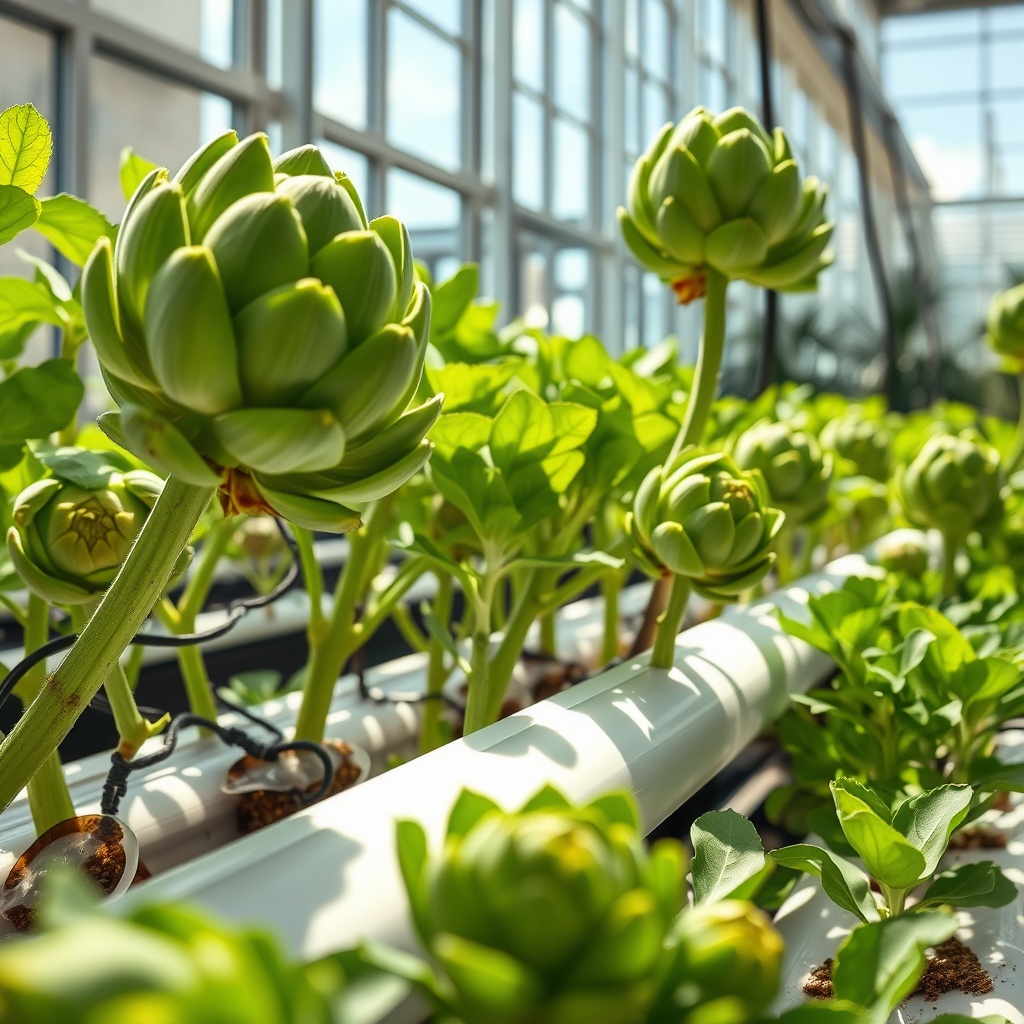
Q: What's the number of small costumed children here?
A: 0